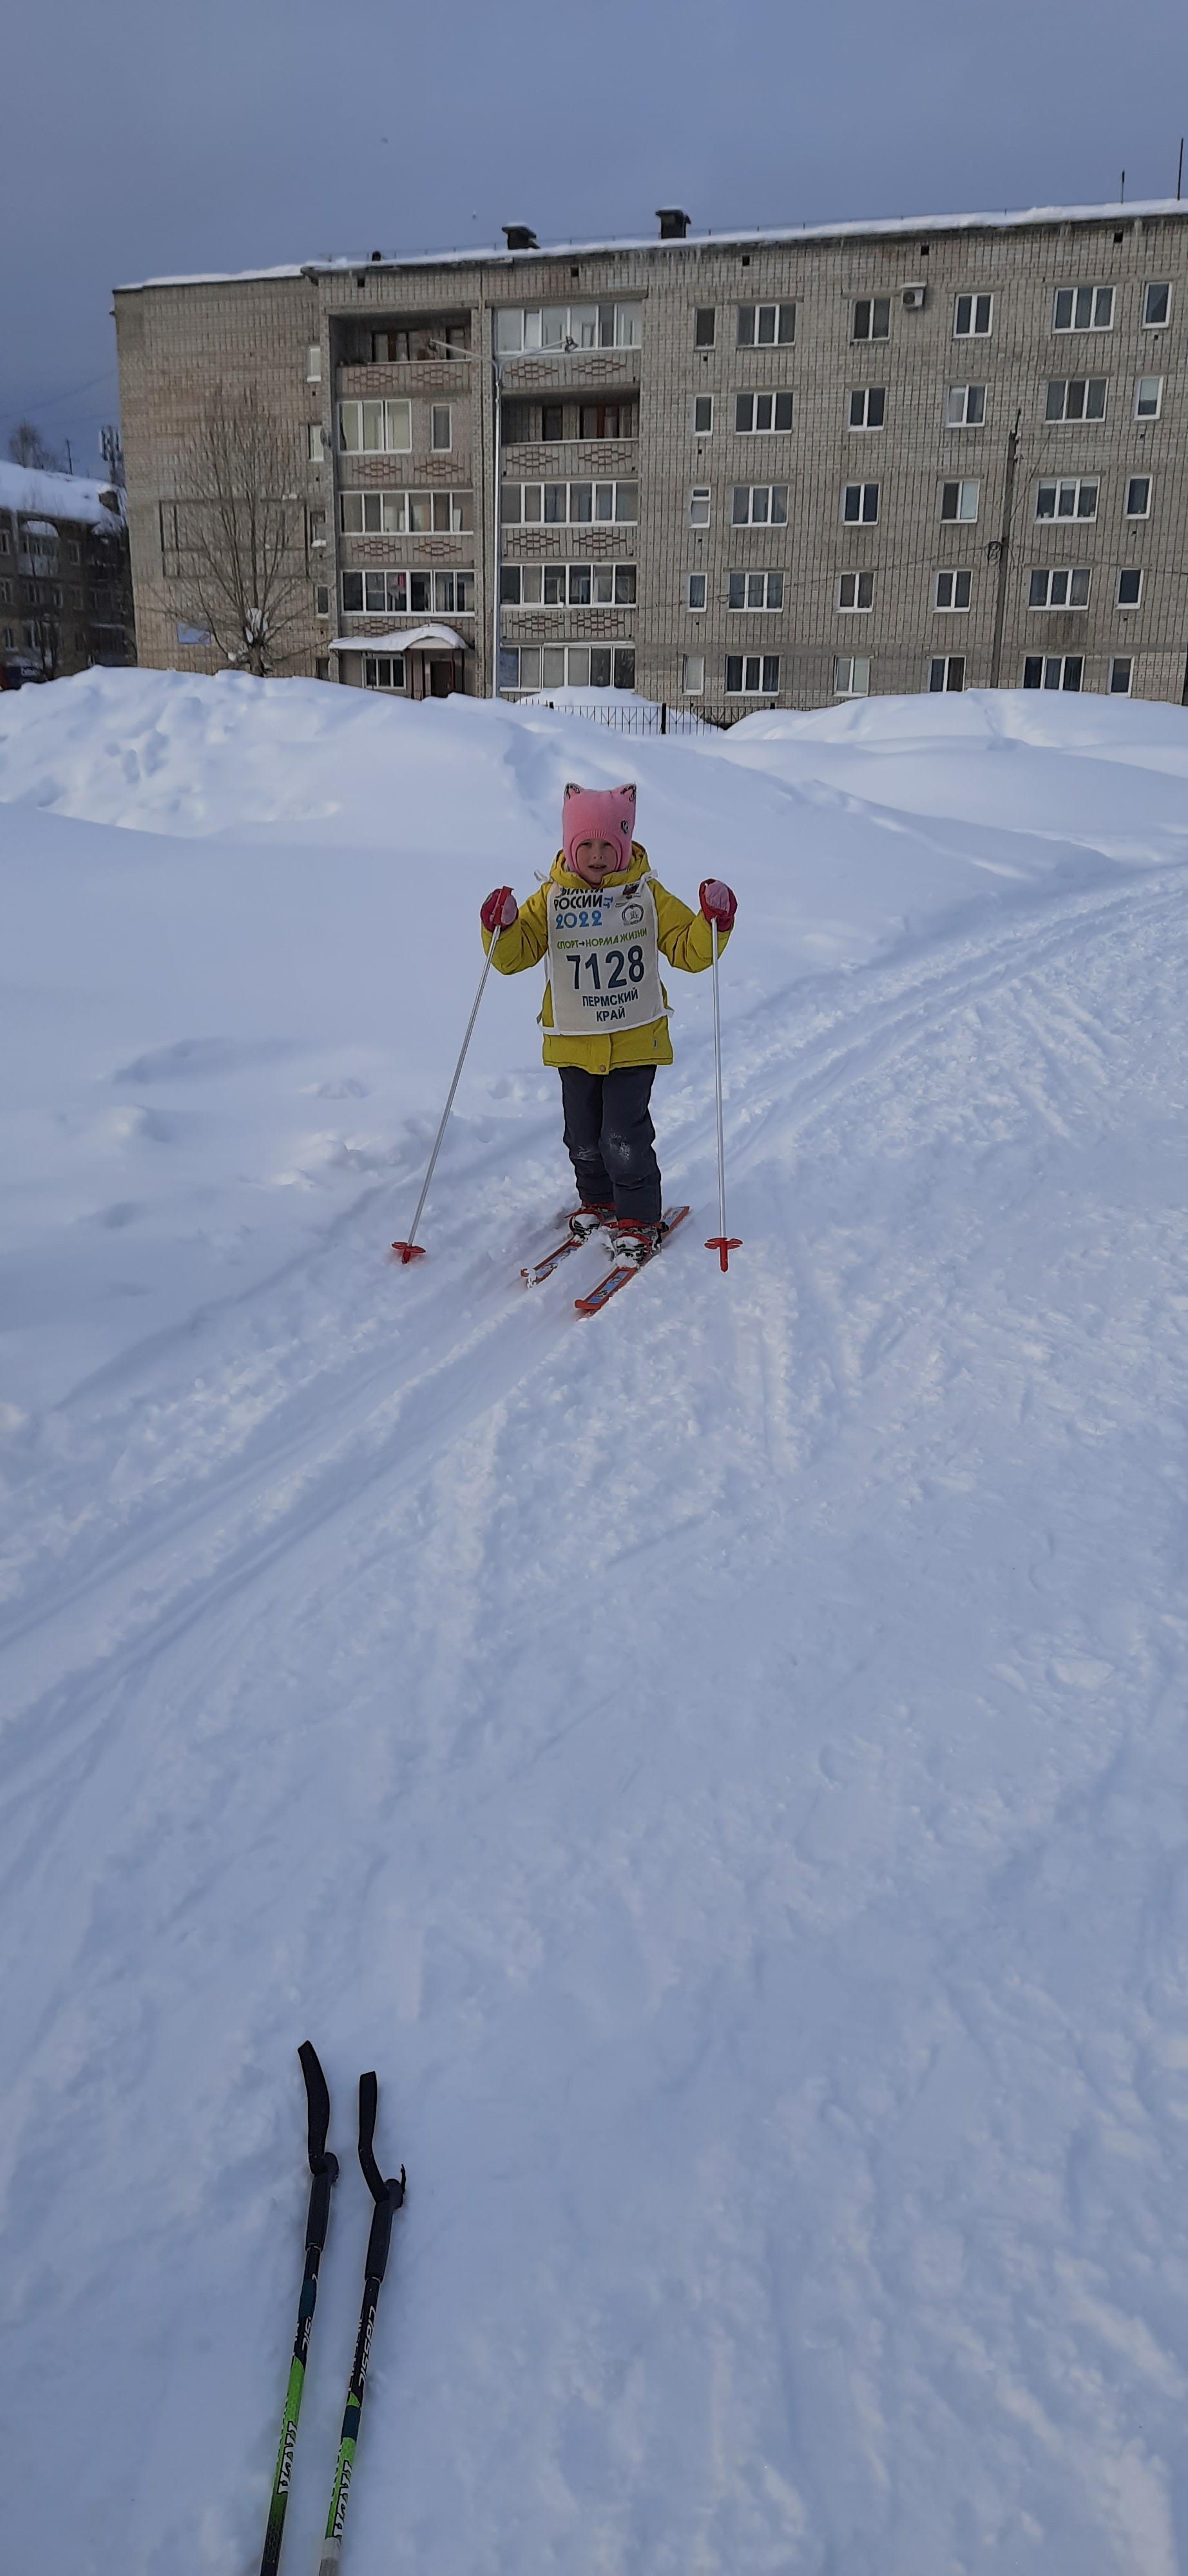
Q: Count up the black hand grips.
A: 2